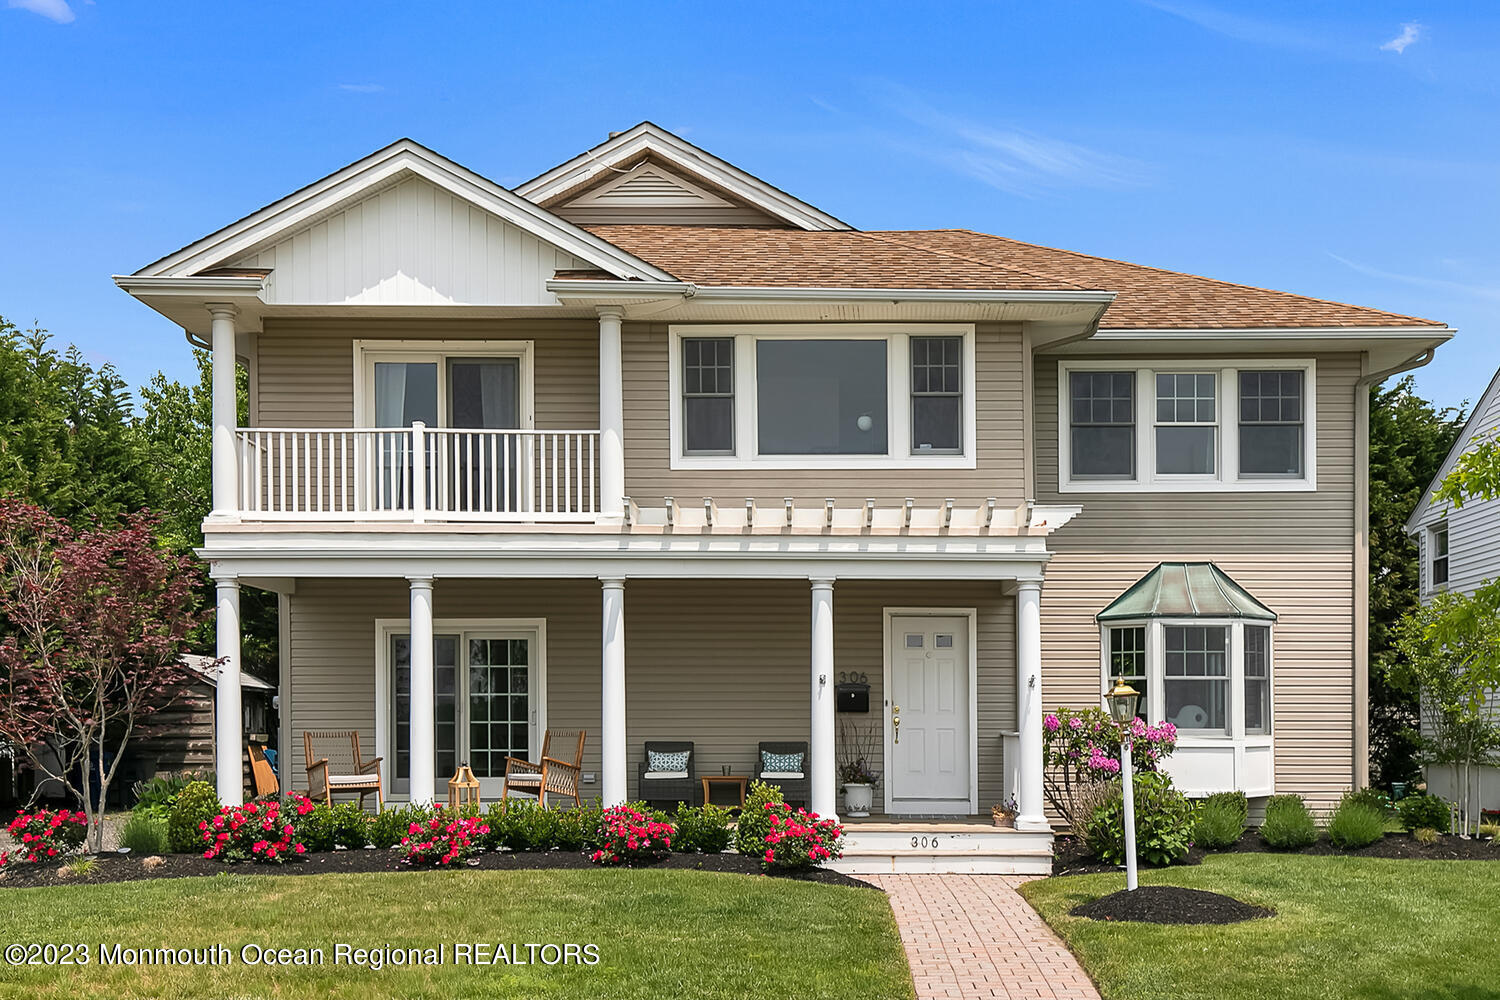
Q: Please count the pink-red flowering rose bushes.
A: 5